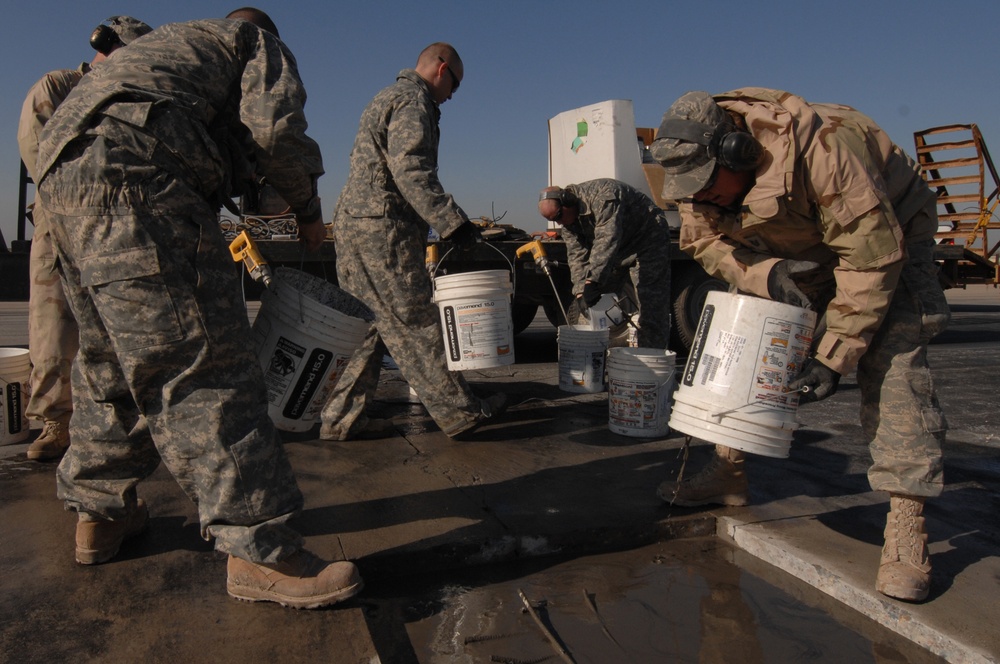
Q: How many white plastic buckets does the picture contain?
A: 6